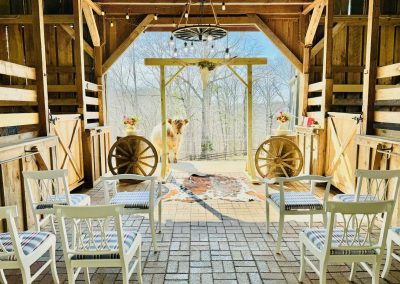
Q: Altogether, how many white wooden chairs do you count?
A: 8